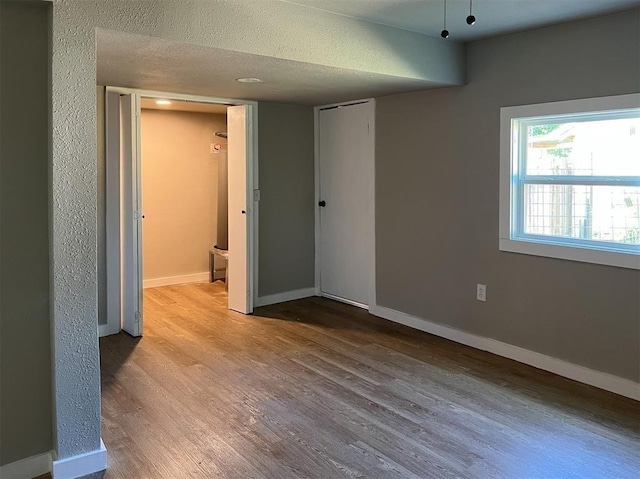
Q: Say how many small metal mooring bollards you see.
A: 0